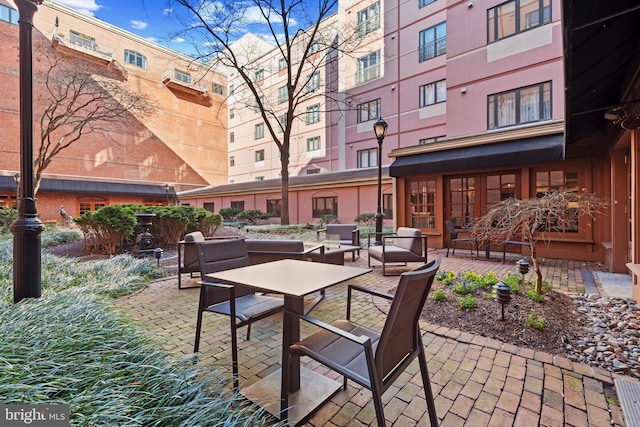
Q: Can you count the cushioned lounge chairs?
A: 3